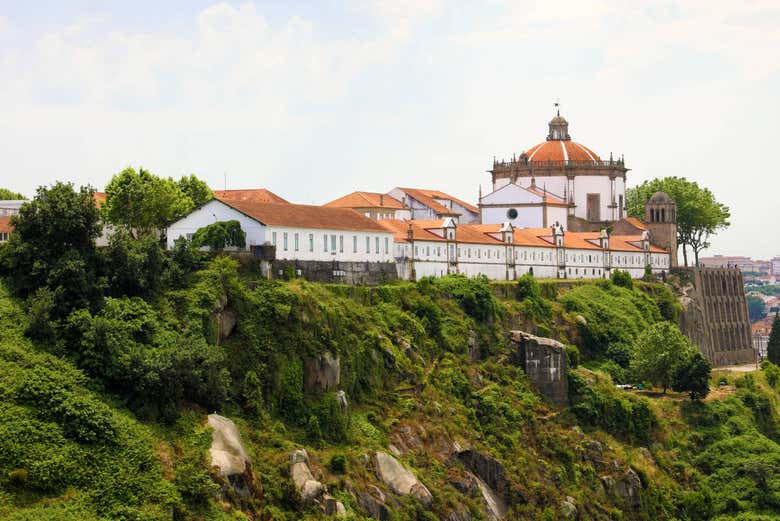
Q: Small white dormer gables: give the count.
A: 5